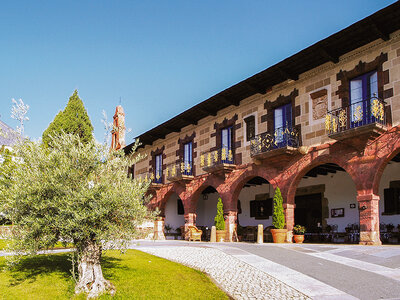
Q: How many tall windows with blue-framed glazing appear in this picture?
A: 5